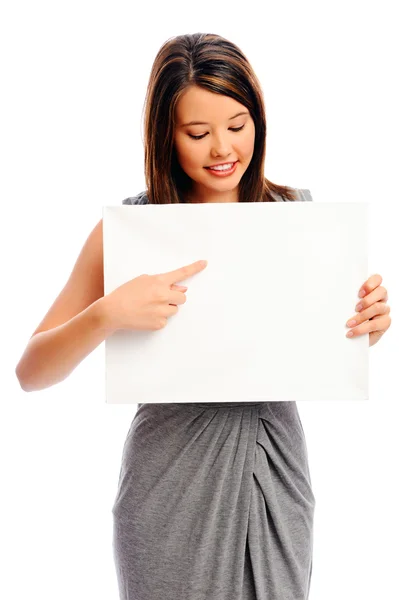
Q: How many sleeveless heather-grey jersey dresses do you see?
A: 1